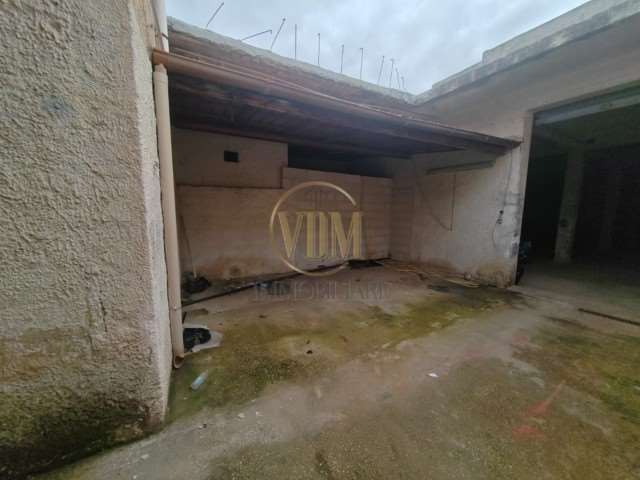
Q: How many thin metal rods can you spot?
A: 11